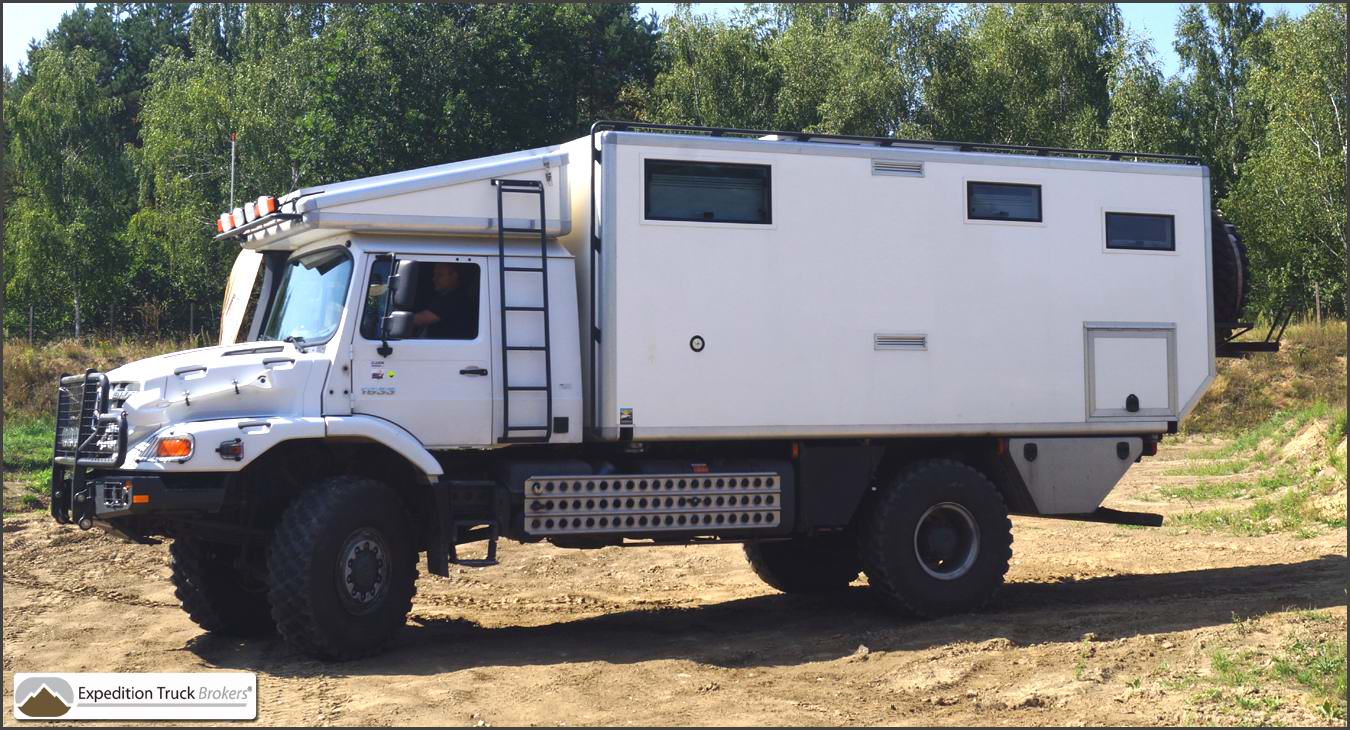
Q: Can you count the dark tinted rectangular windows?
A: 3